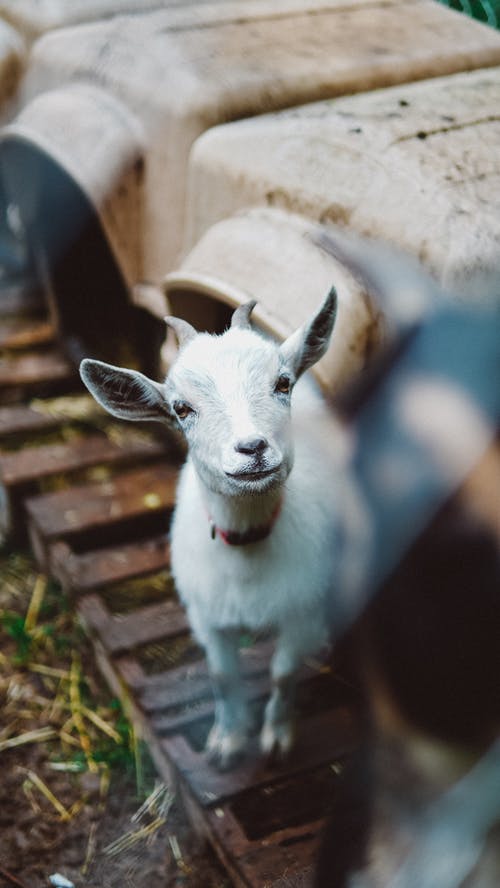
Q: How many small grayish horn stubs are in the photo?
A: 2